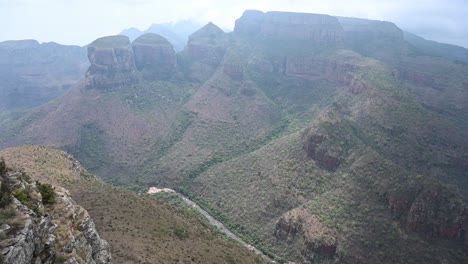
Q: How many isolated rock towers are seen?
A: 3